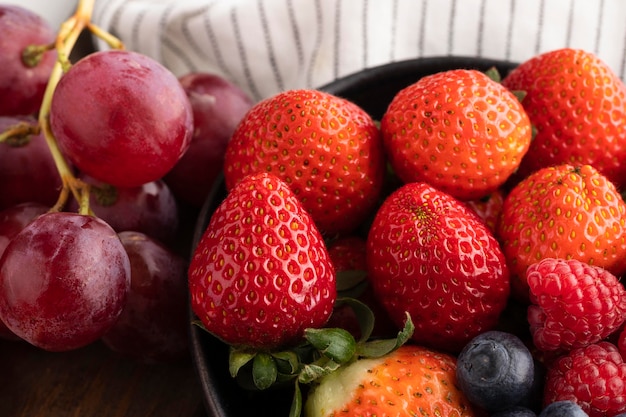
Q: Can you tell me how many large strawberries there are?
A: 7